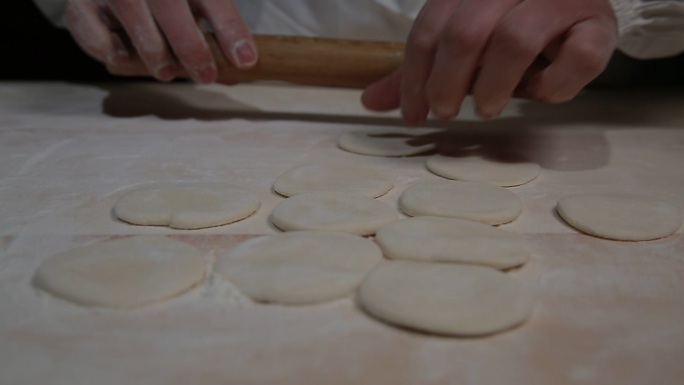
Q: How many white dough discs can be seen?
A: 11